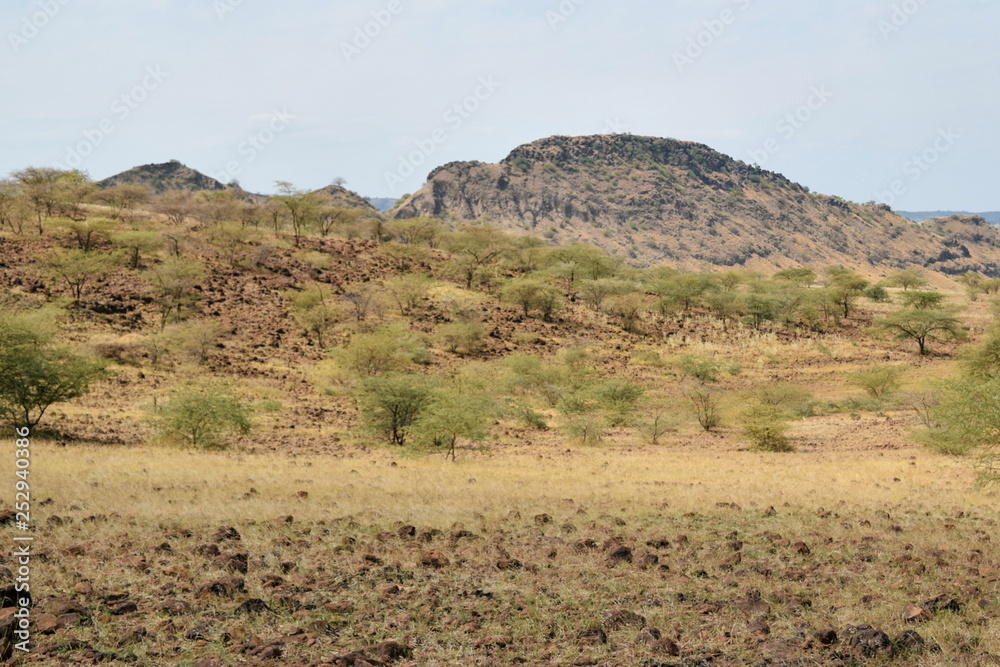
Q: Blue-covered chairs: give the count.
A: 0